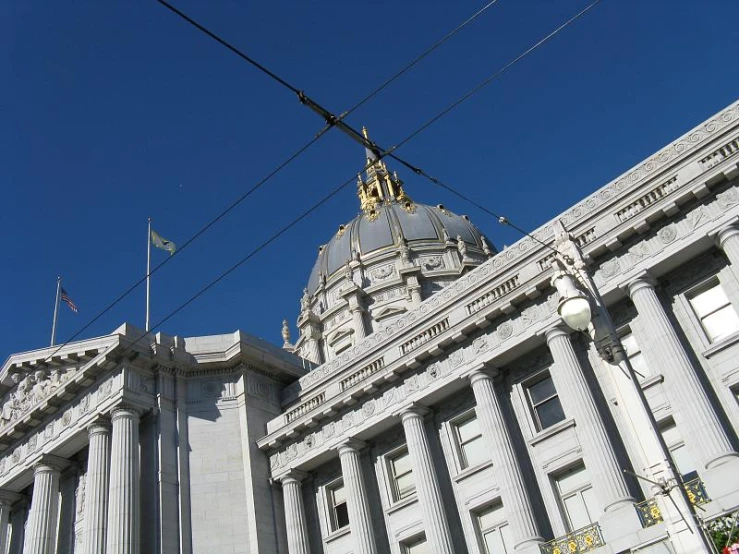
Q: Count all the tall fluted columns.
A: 11